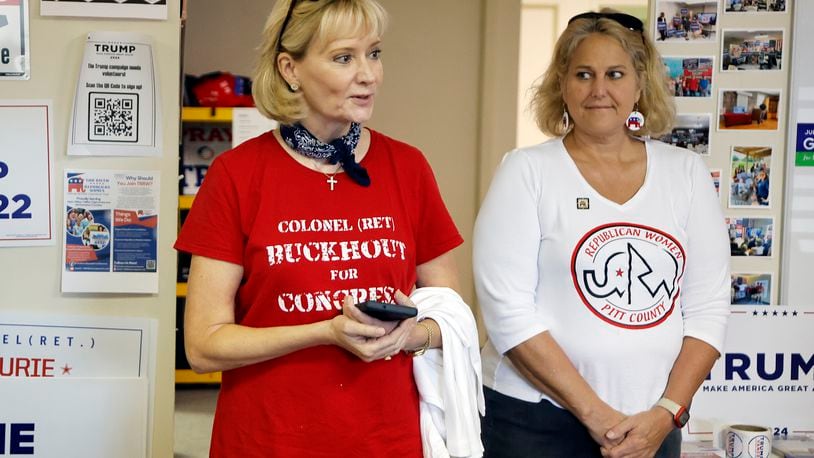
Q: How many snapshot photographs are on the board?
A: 10